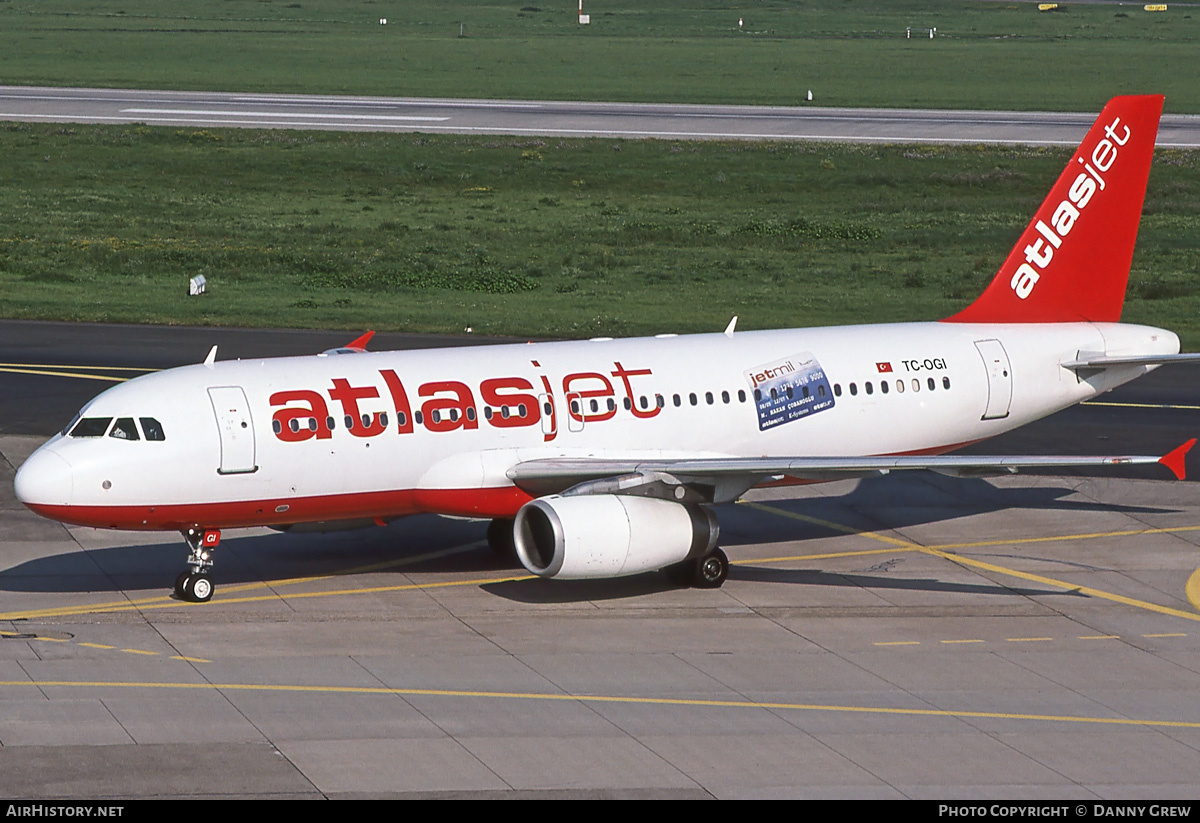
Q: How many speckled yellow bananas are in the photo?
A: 0